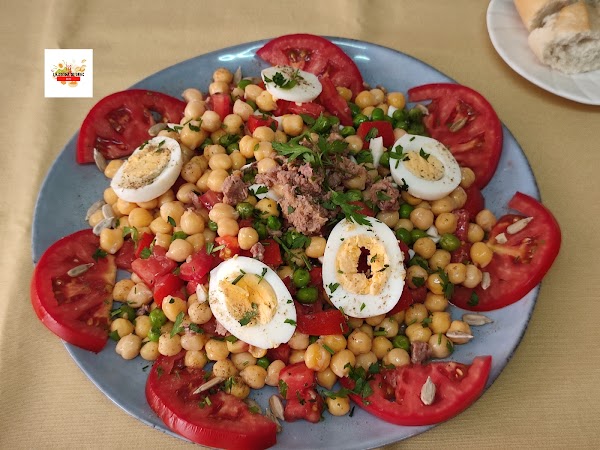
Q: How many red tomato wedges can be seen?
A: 7